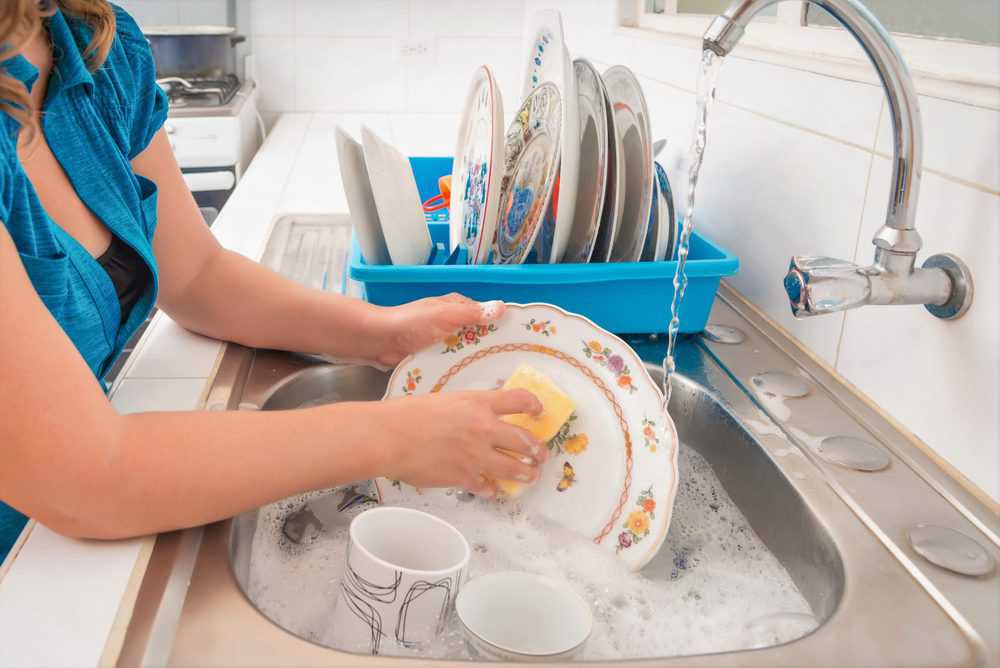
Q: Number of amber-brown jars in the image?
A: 0